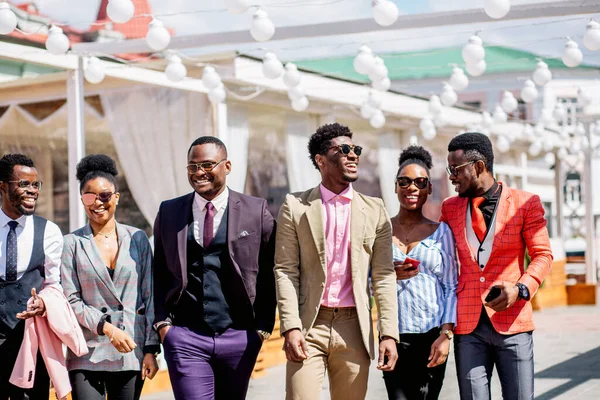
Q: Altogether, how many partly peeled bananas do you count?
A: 0